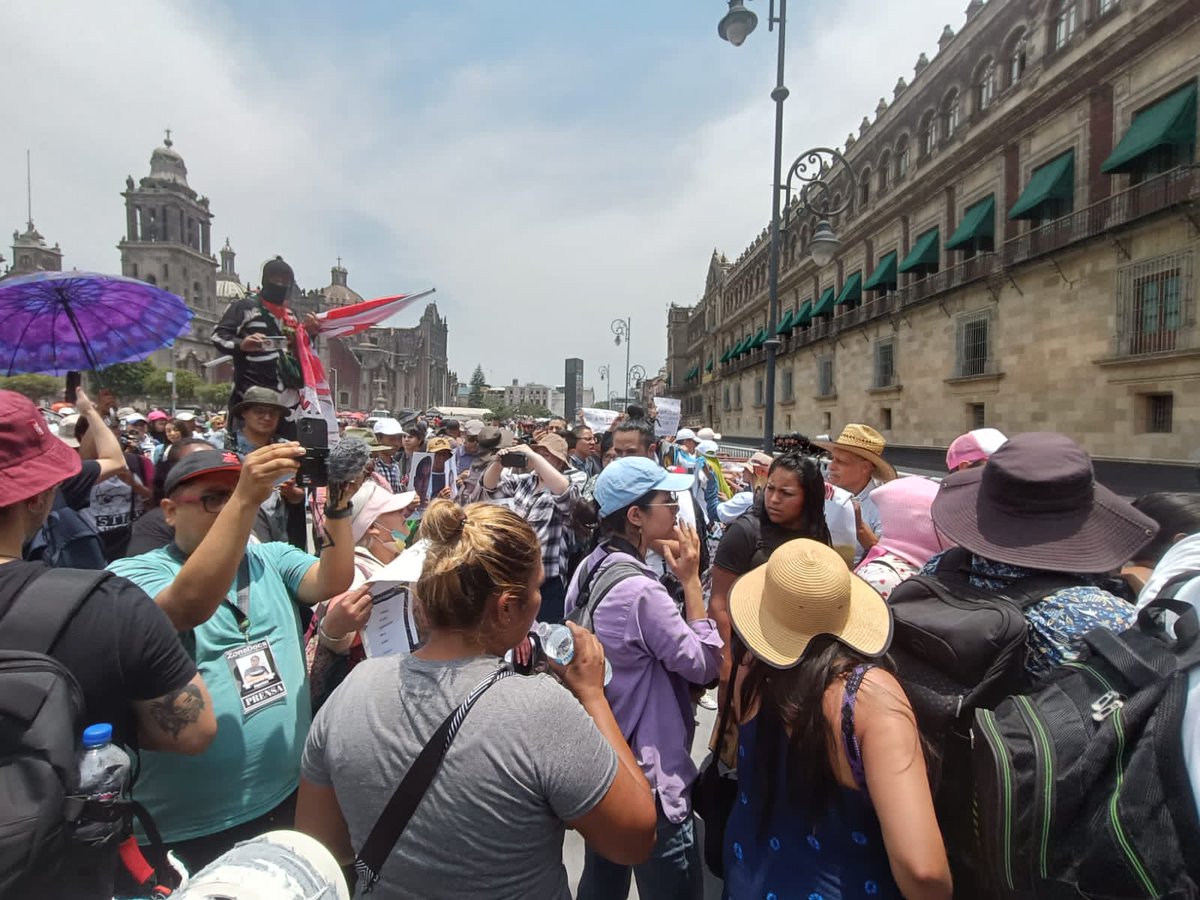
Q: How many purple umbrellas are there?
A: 1